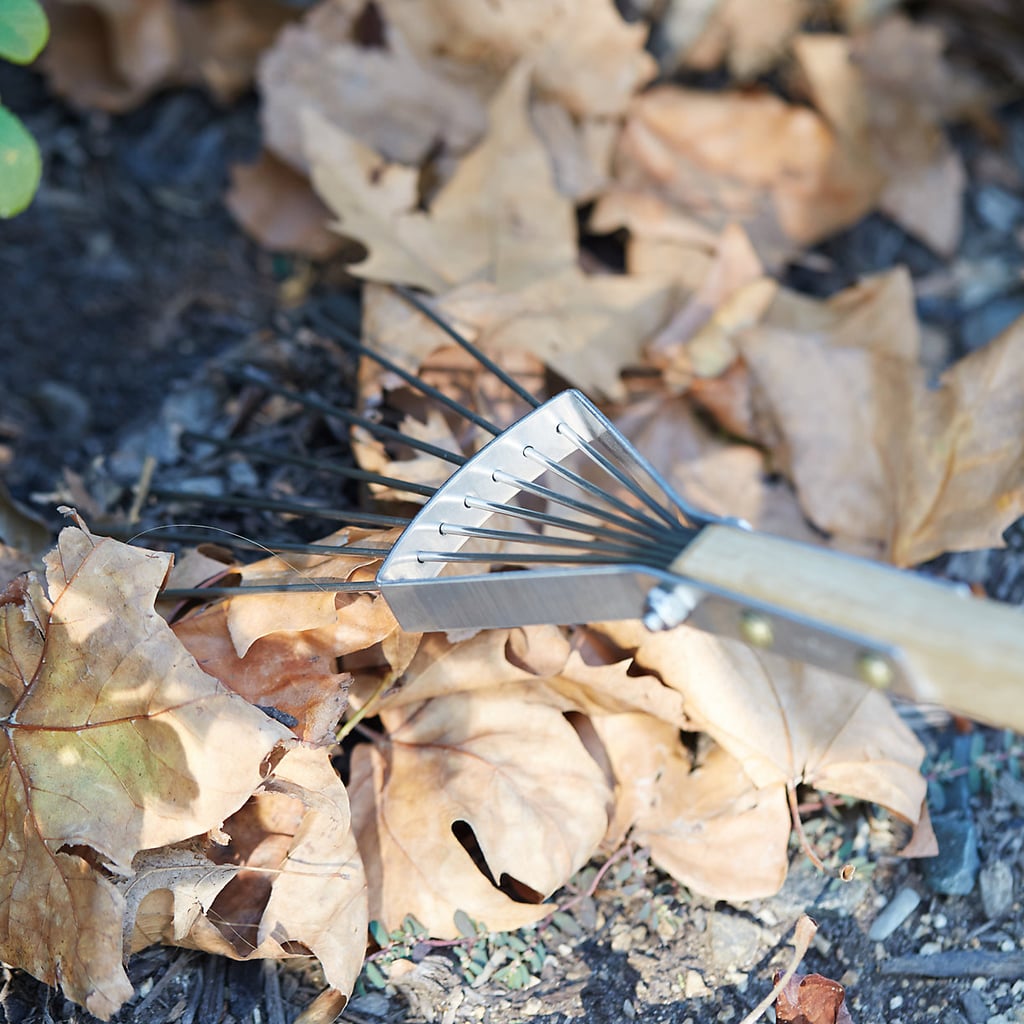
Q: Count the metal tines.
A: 7